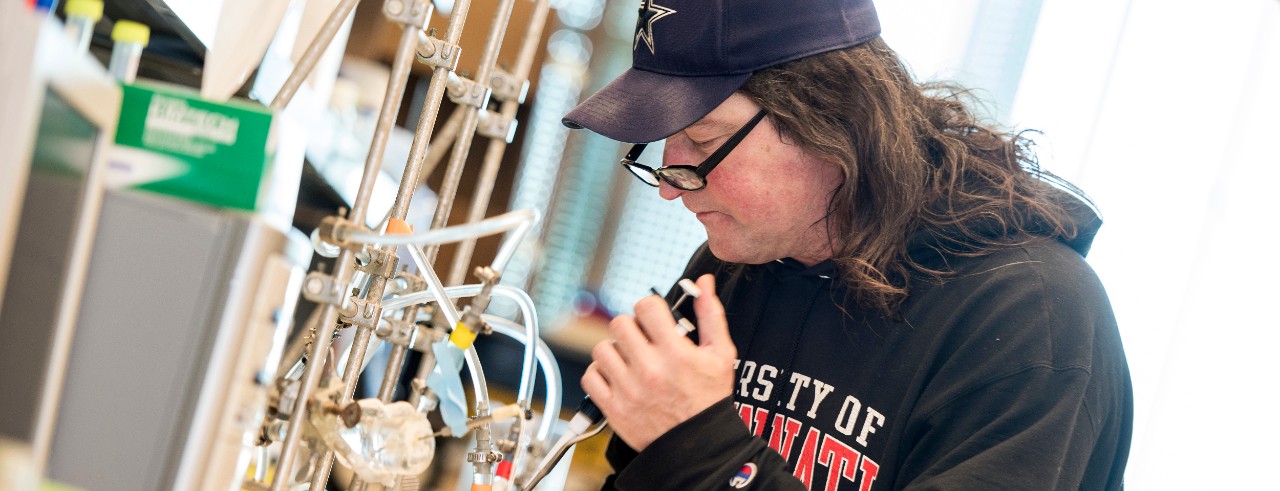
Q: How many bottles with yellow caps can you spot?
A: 2